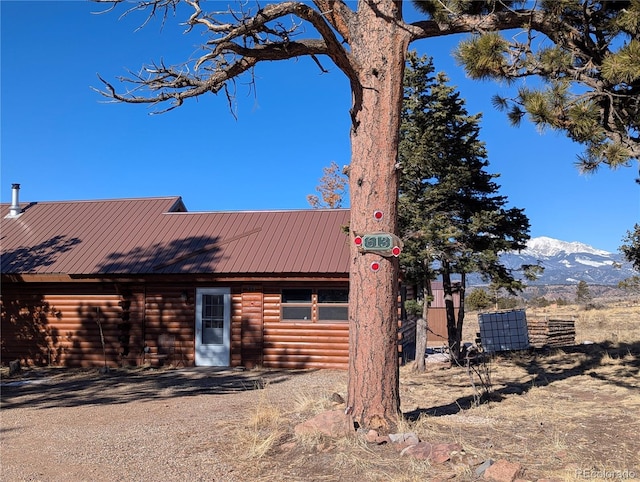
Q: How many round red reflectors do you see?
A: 4